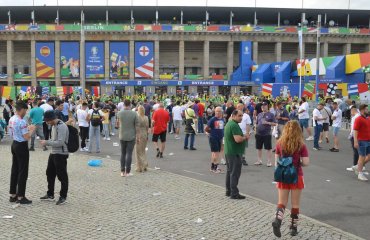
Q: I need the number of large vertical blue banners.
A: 5